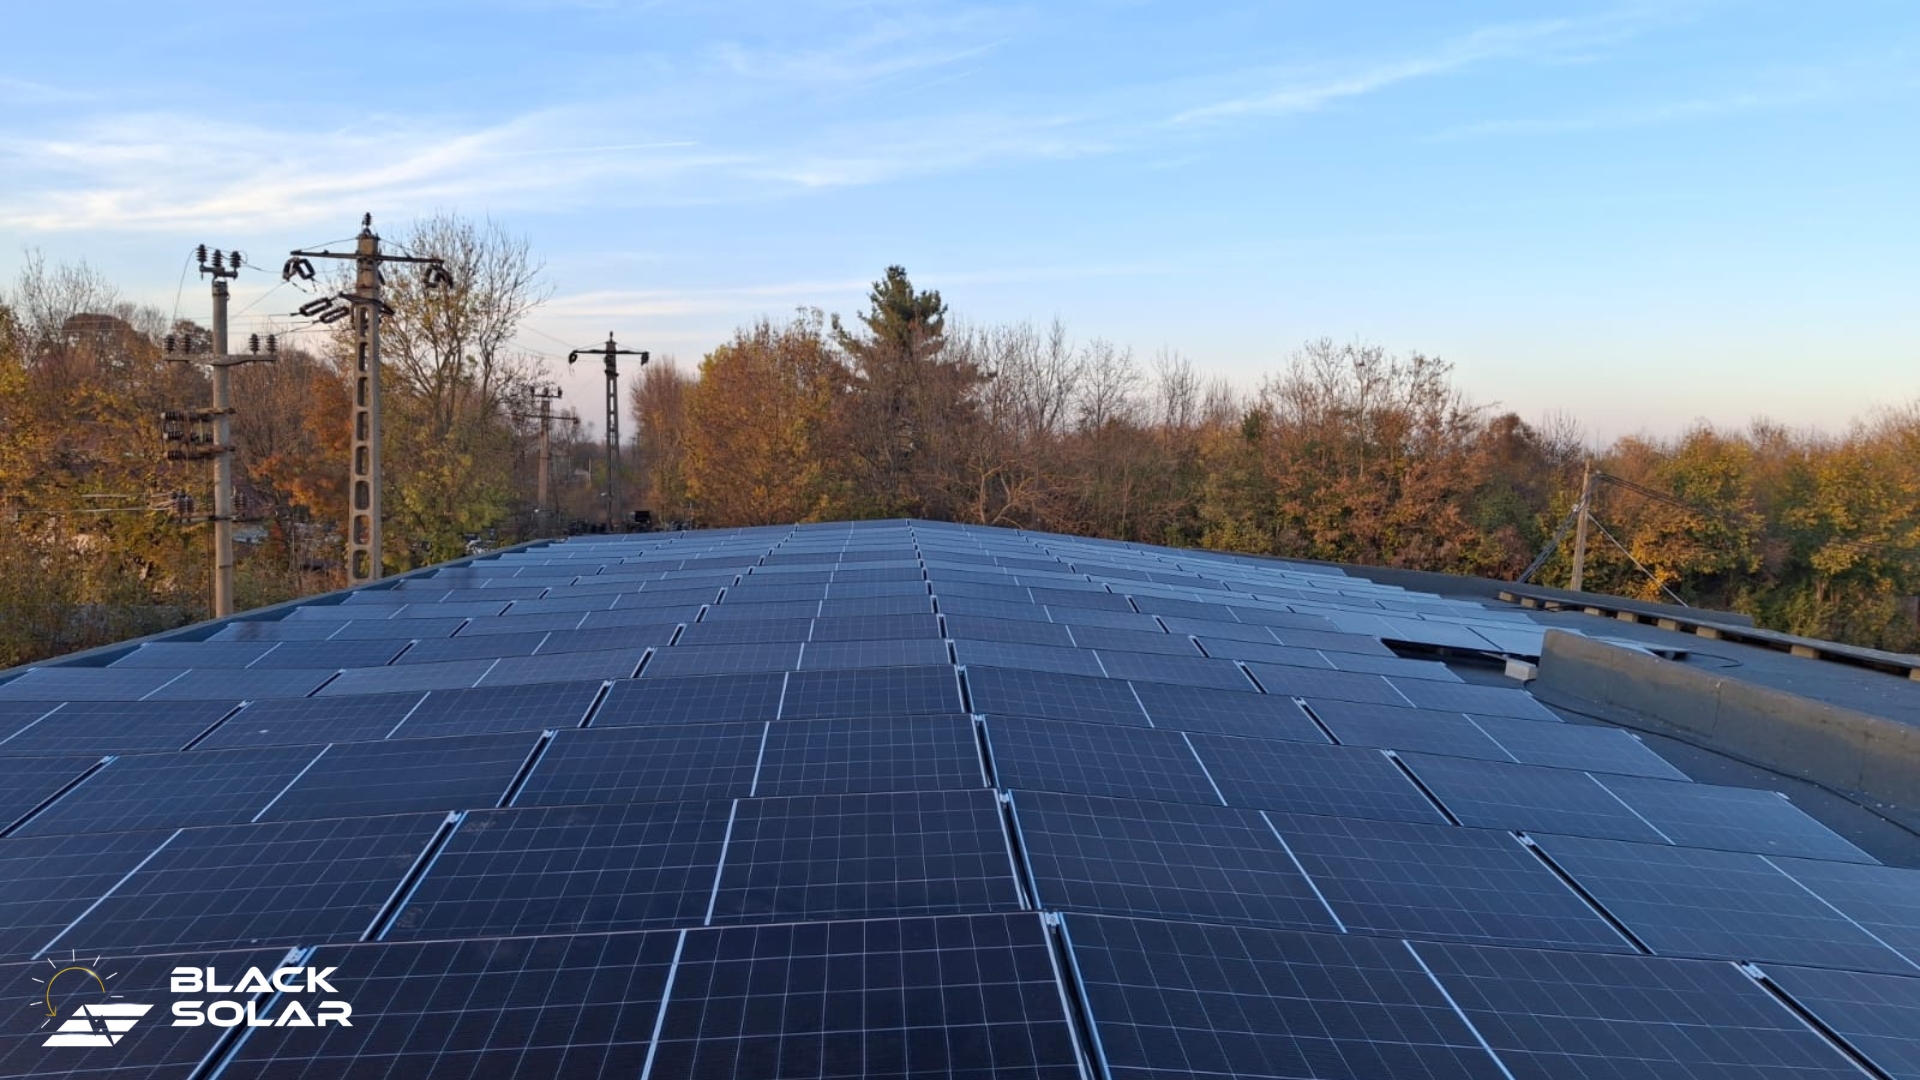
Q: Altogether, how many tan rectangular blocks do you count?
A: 9